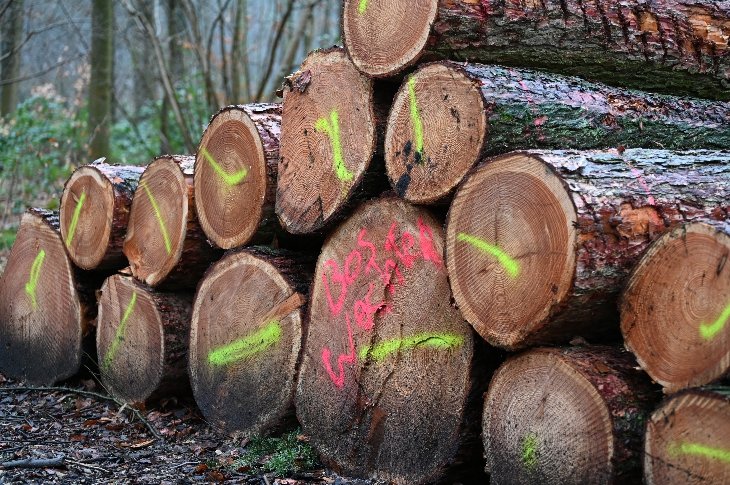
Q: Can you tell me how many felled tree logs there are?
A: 14